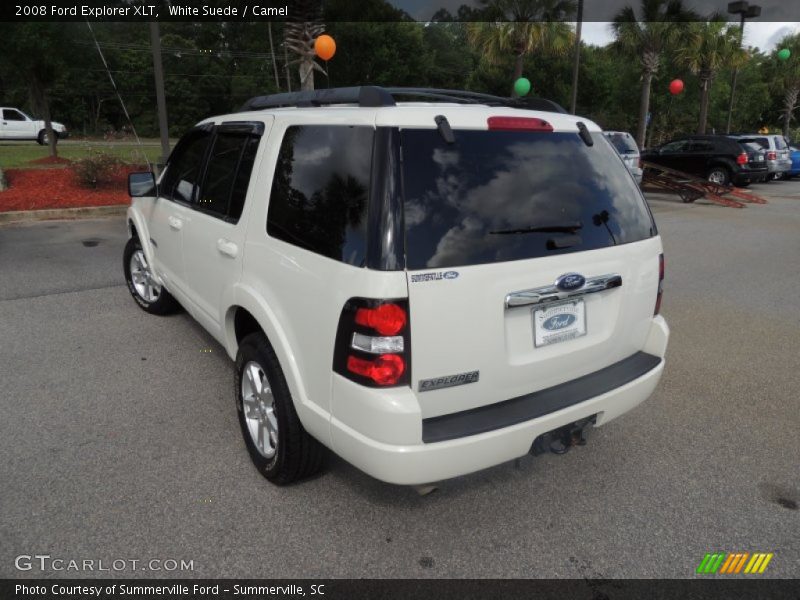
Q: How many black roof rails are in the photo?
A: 2